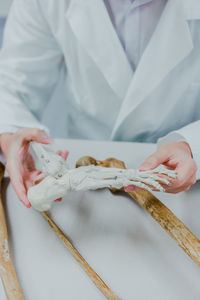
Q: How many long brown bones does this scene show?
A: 3